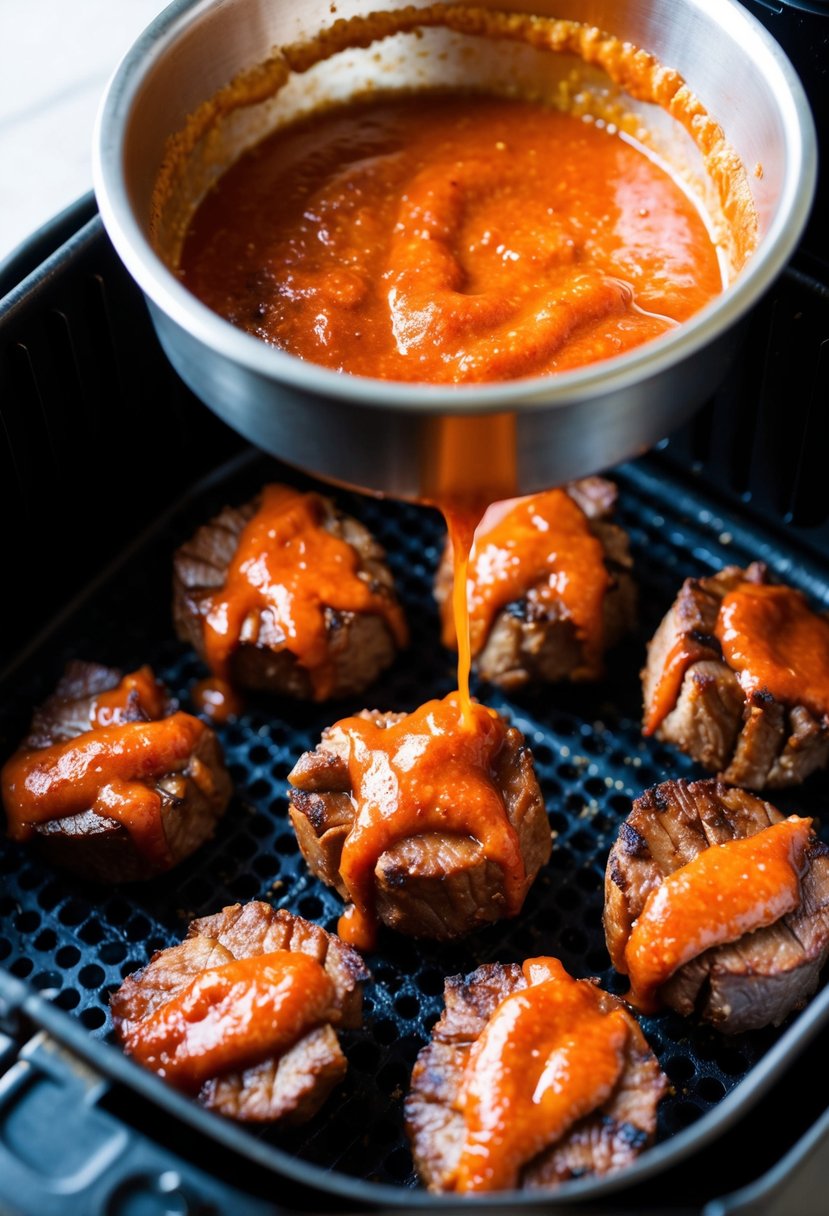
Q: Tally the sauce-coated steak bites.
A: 8